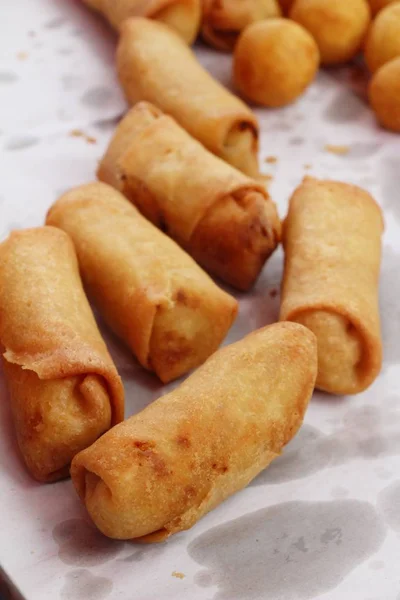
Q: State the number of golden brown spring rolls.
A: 8